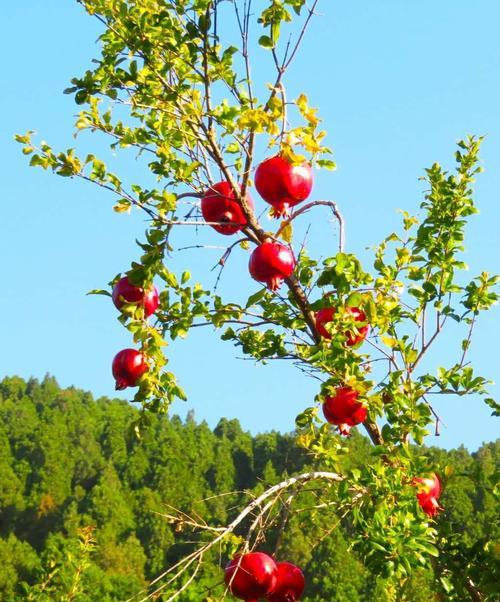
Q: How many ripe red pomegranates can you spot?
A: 10